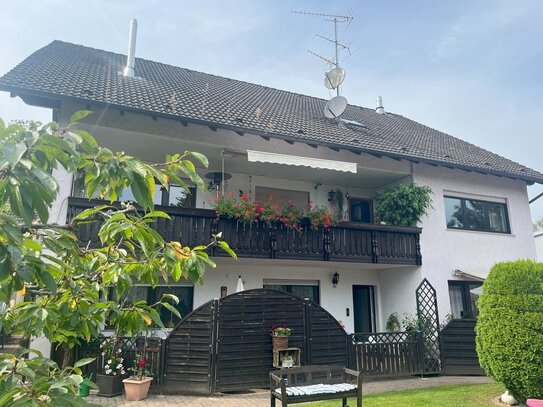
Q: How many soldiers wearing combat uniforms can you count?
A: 0